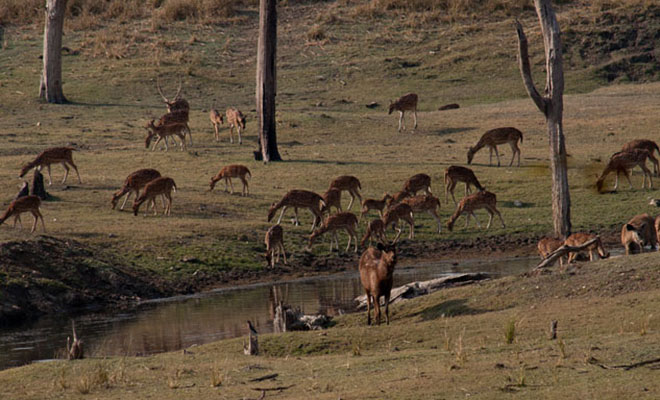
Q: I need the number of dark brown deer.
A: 1